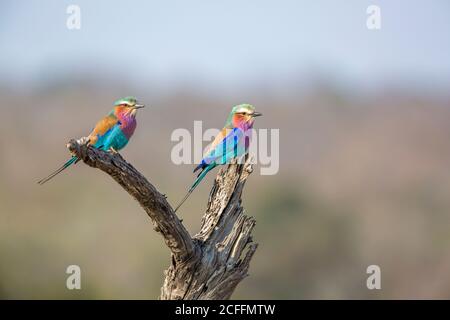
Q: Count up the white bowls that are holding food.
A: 0